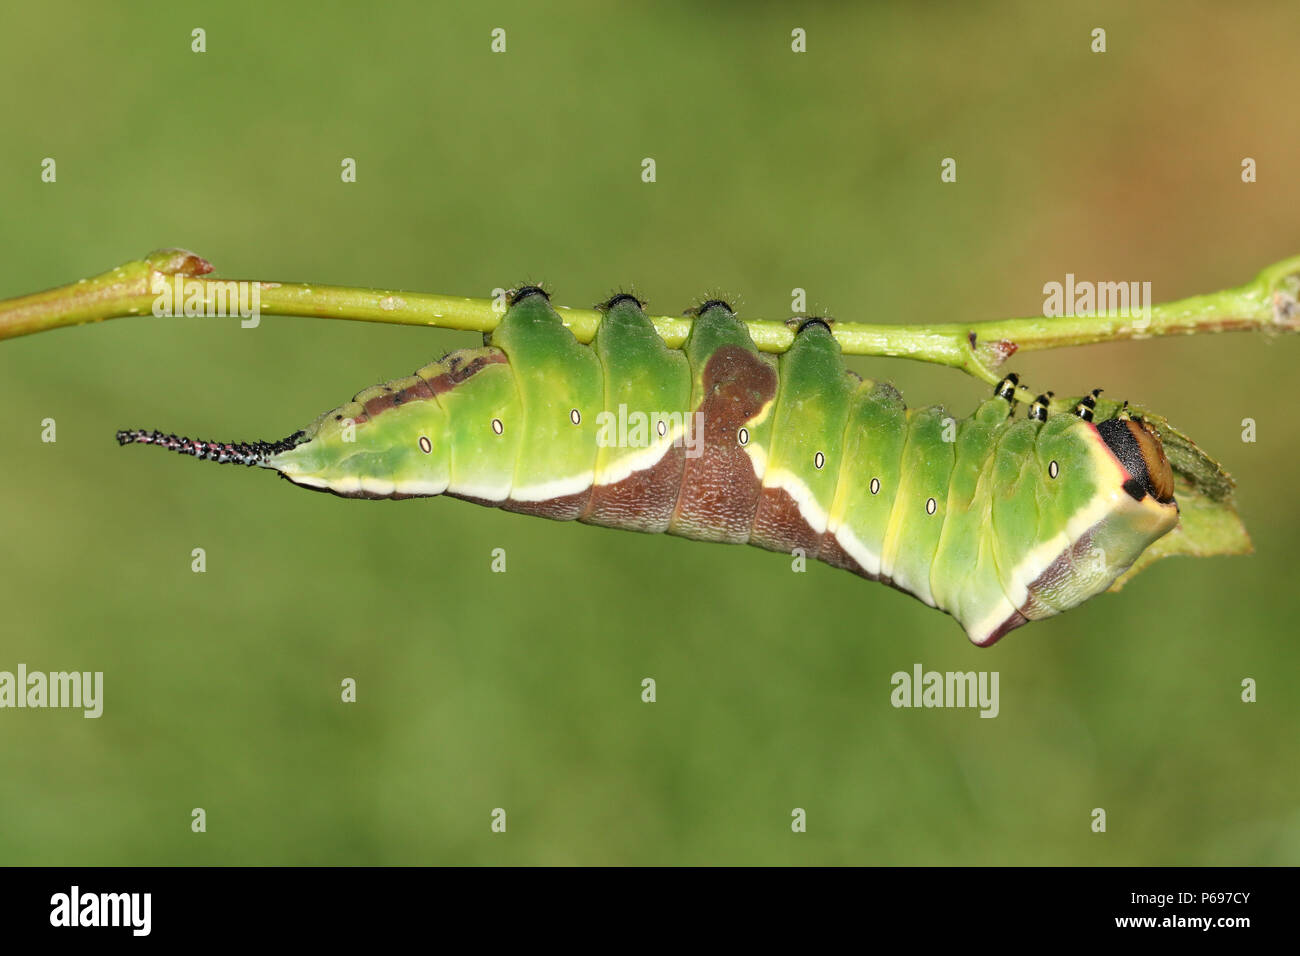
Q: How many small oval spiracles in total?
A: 9